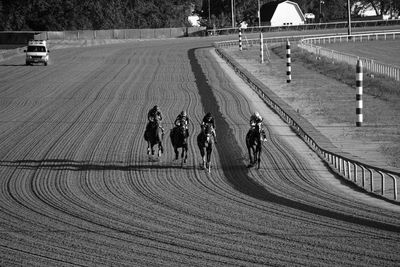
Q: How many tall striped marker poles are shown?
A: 4